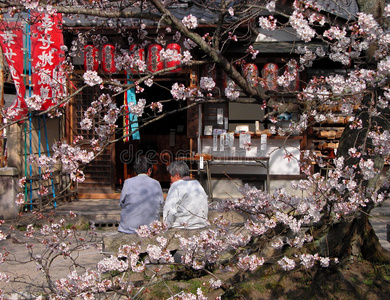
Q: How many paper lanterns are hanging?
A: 10